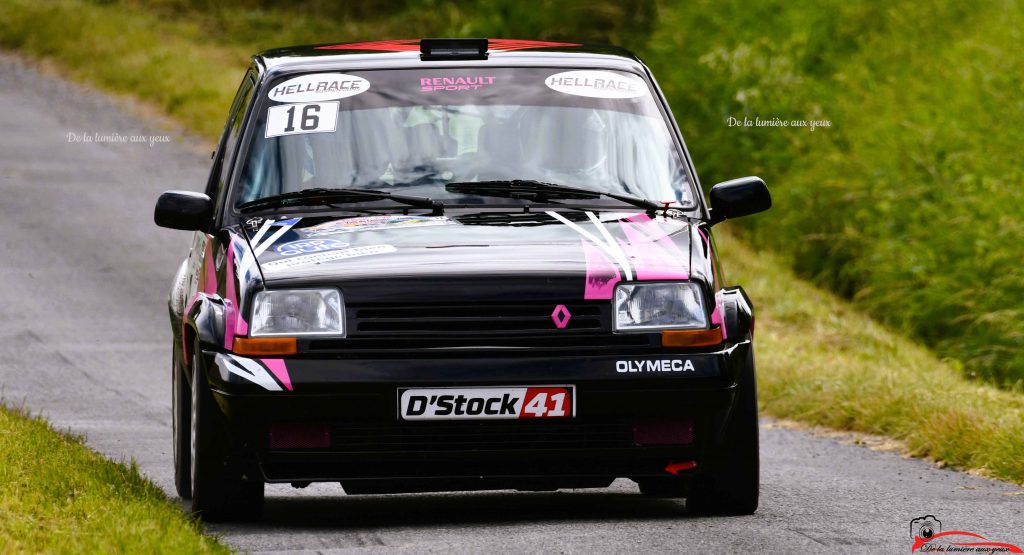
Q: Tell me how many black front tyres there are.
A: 2